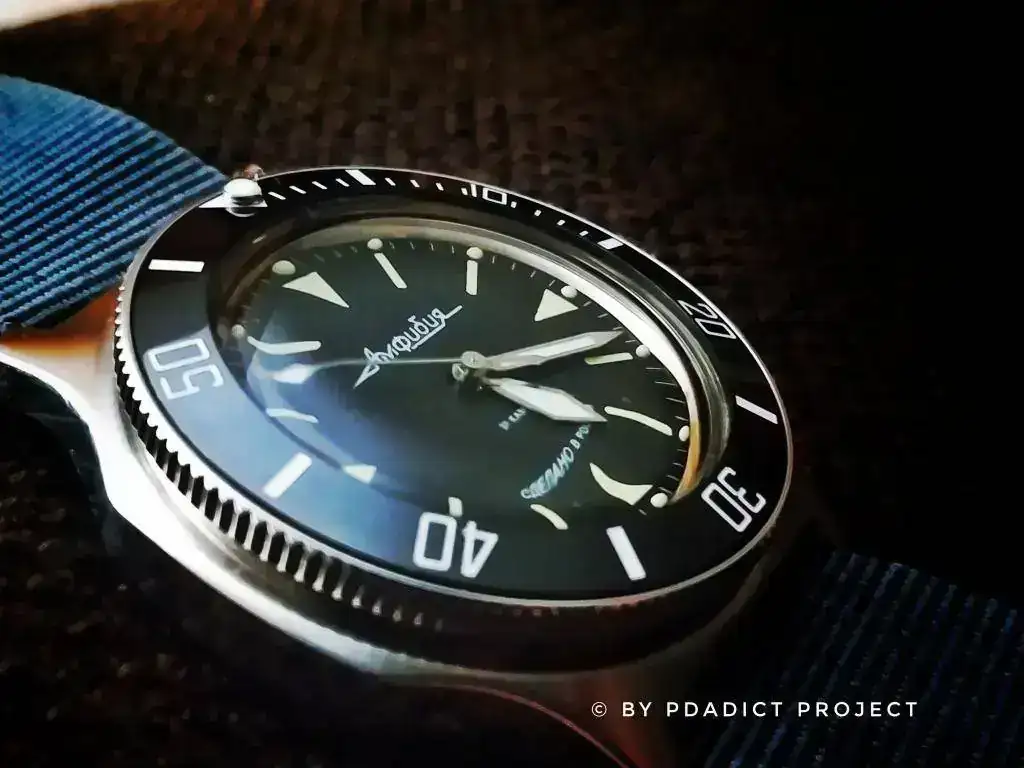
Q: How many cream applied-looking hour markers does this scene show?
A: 12